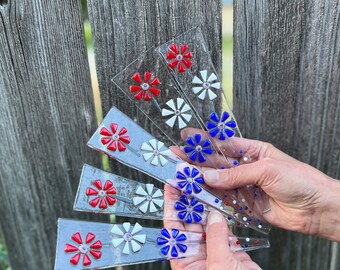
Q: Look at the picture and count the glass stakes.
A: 5